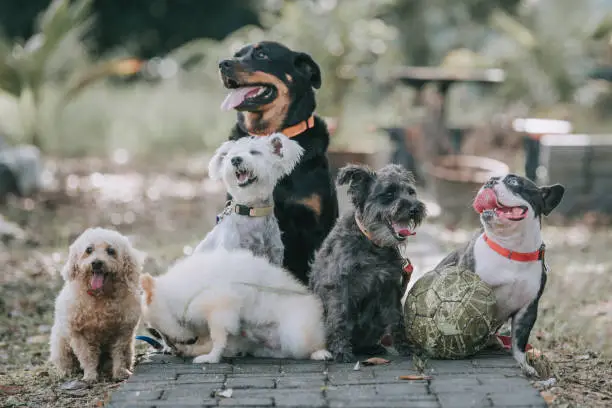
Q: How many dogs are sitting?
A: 5